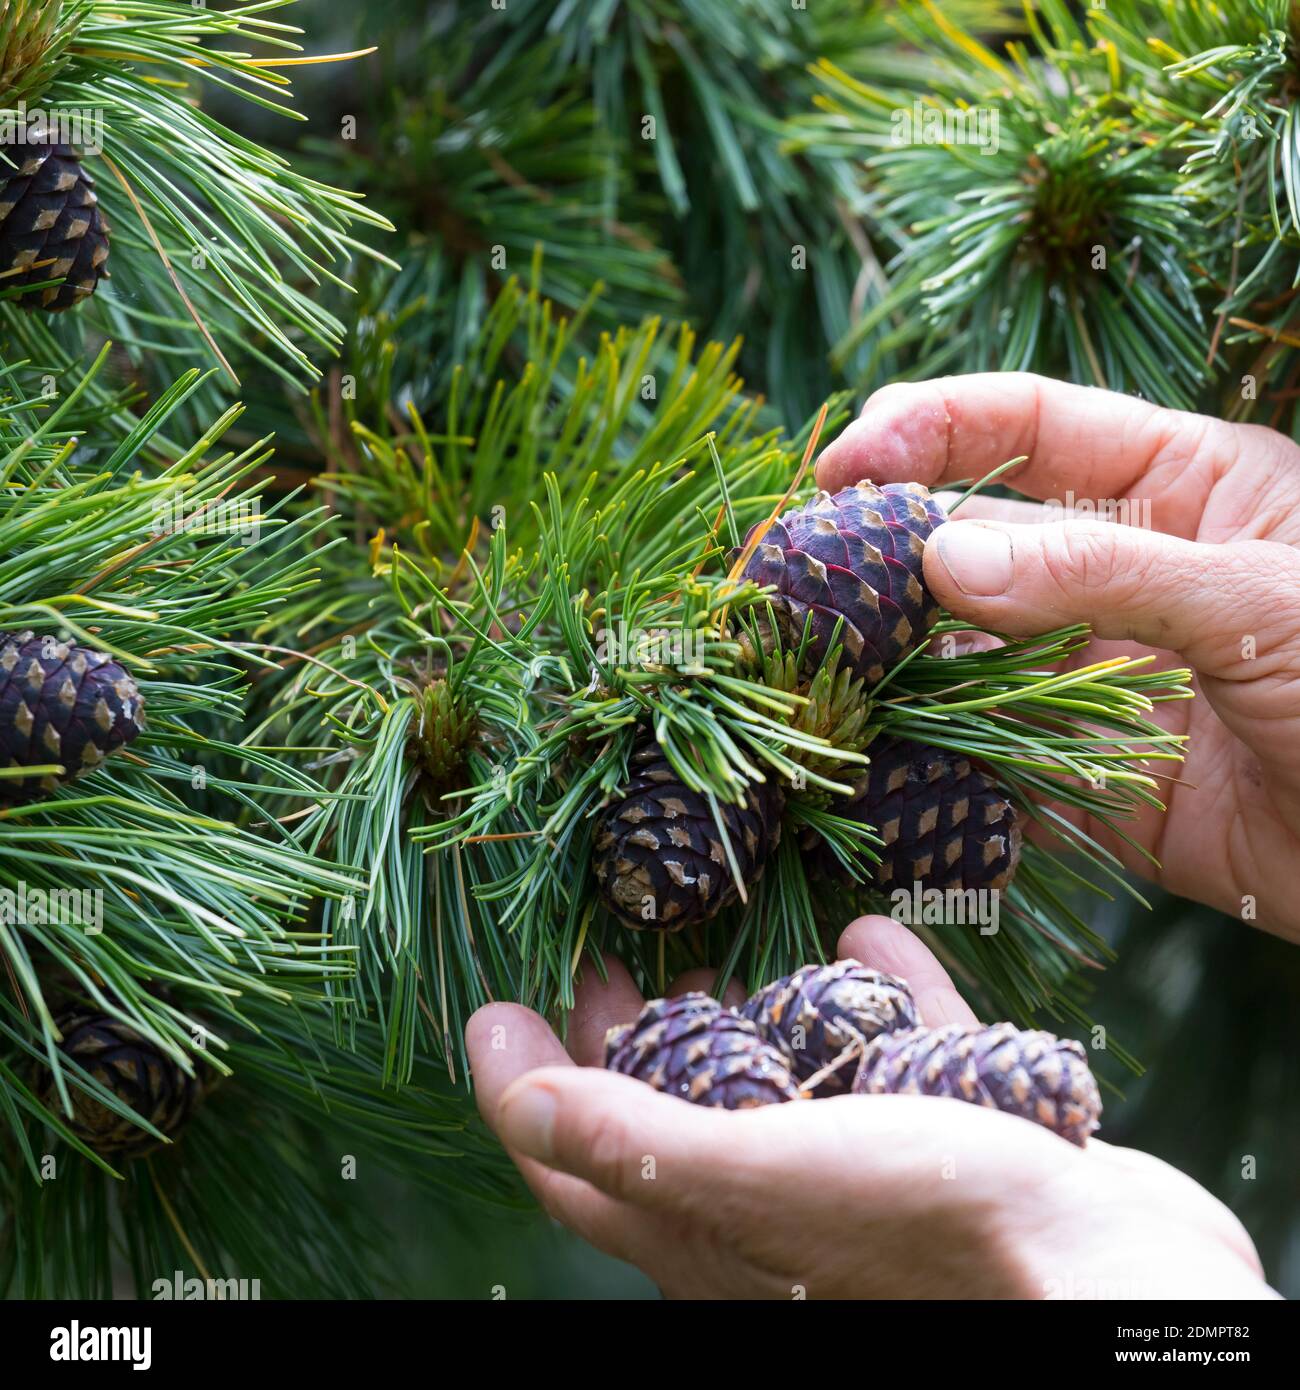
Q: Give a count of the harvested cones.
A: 3